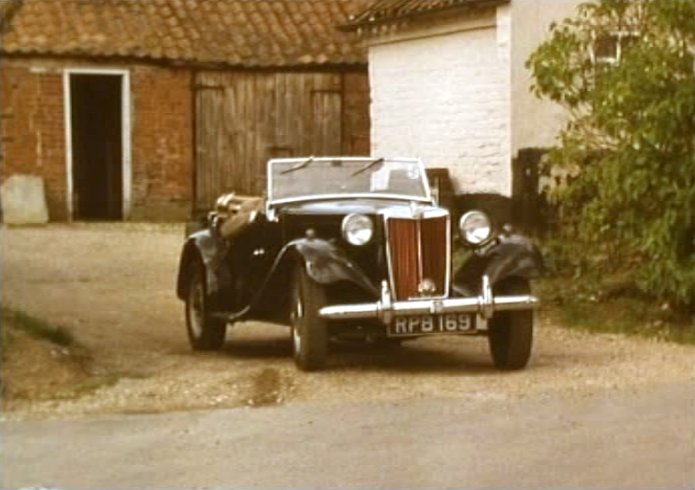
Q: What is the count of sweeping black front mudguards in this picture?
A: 2